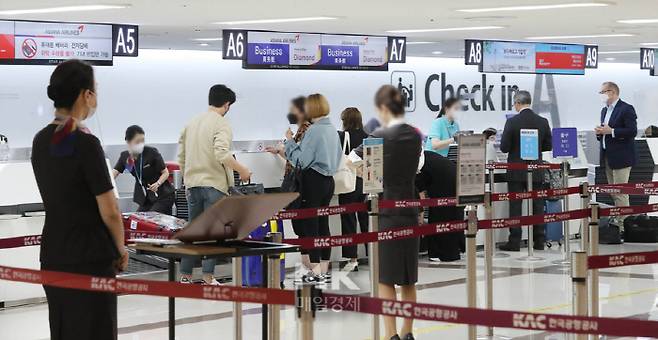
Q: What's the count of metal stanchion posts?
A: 12